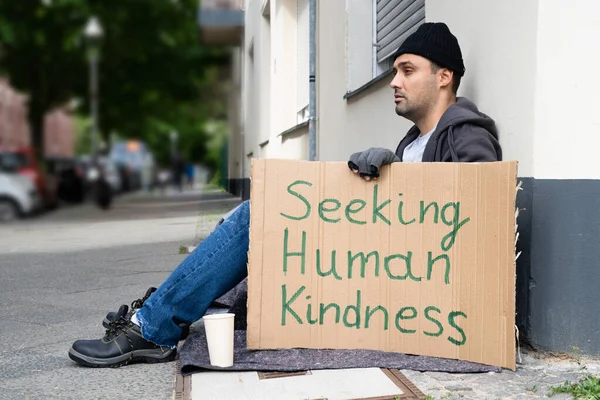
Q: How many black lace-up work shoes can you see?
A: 2